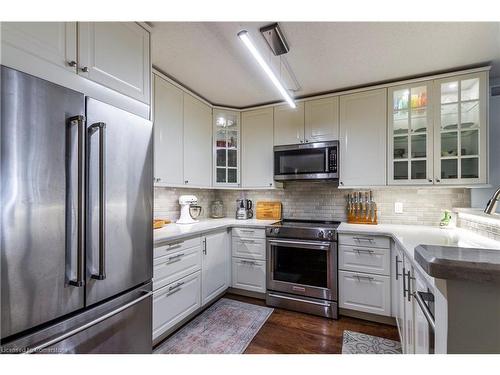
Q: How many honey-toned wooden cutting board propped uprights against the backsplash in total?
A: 1